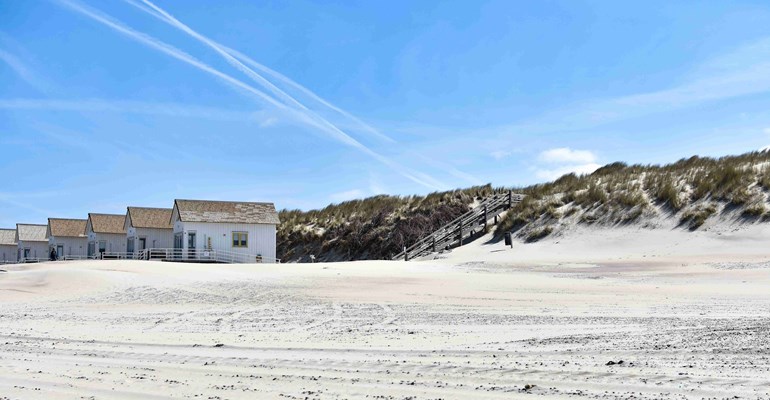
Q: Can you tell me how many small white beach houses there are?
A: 6